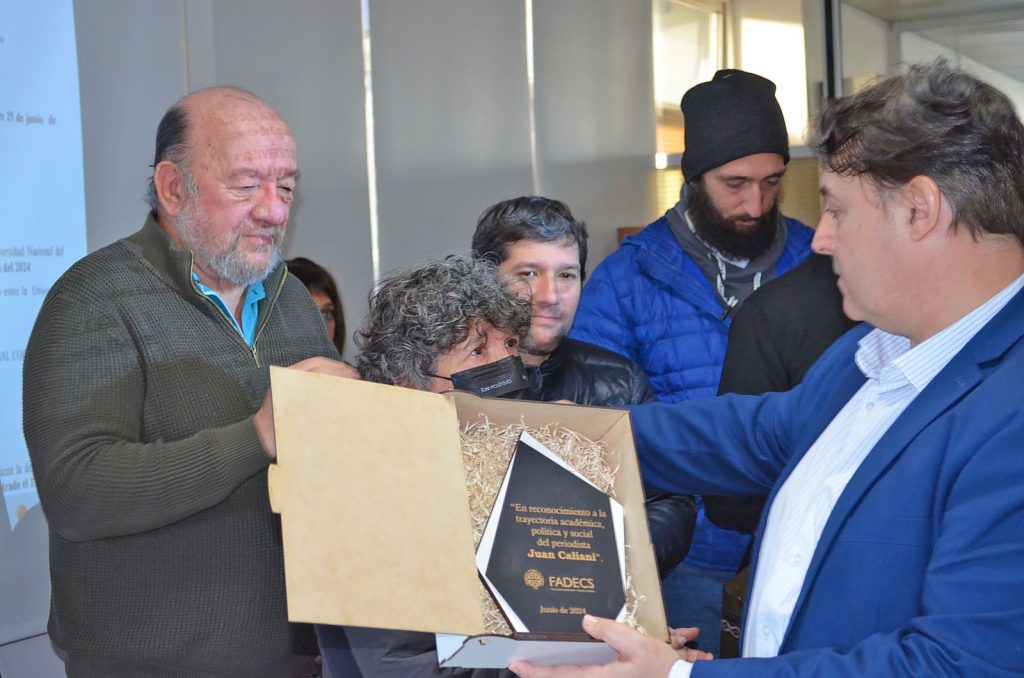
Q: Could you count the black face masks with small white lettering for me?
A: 1